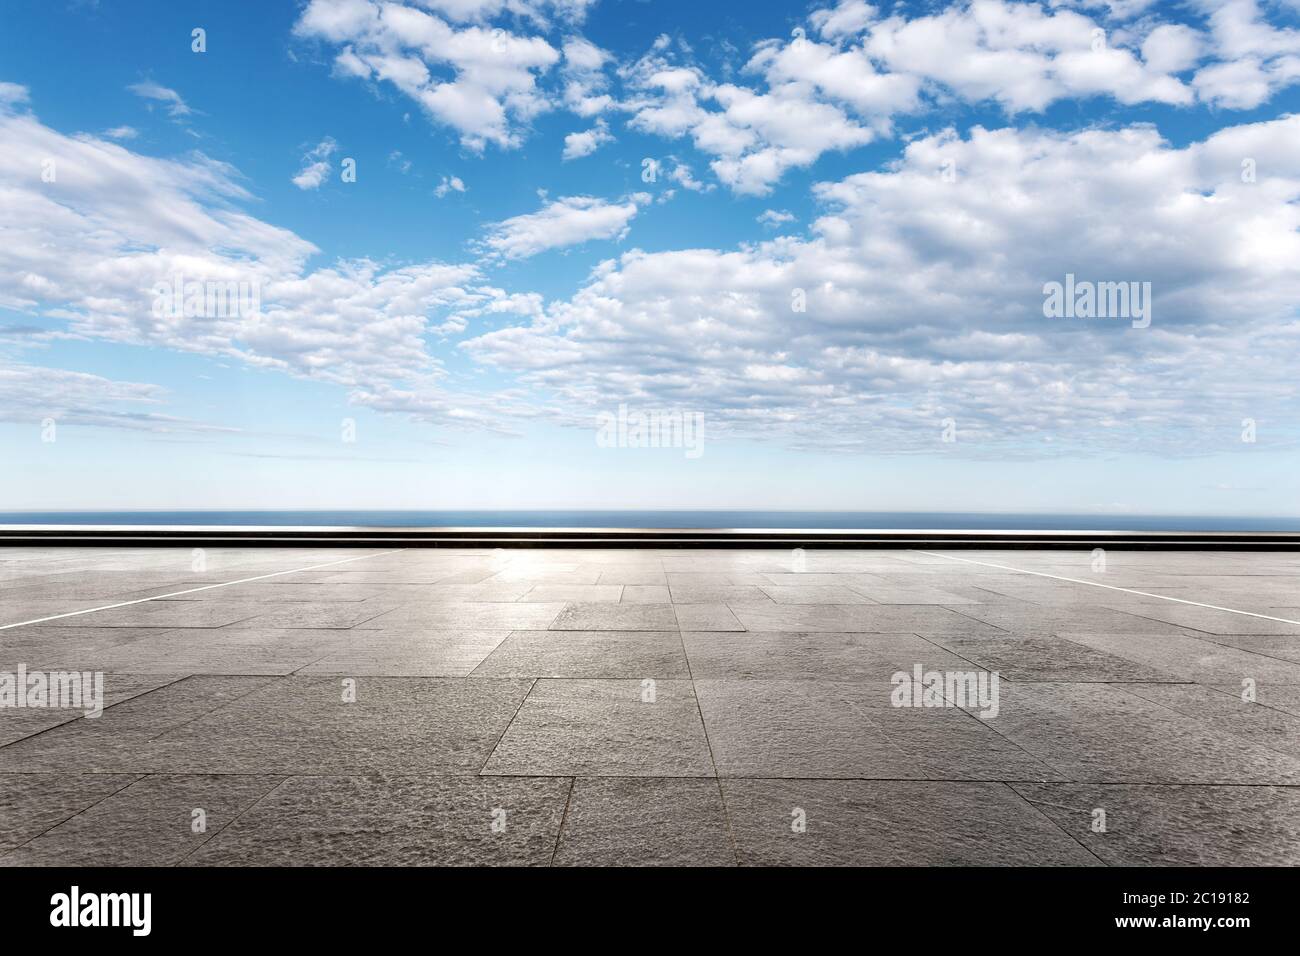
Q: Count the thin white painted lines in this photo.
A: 2